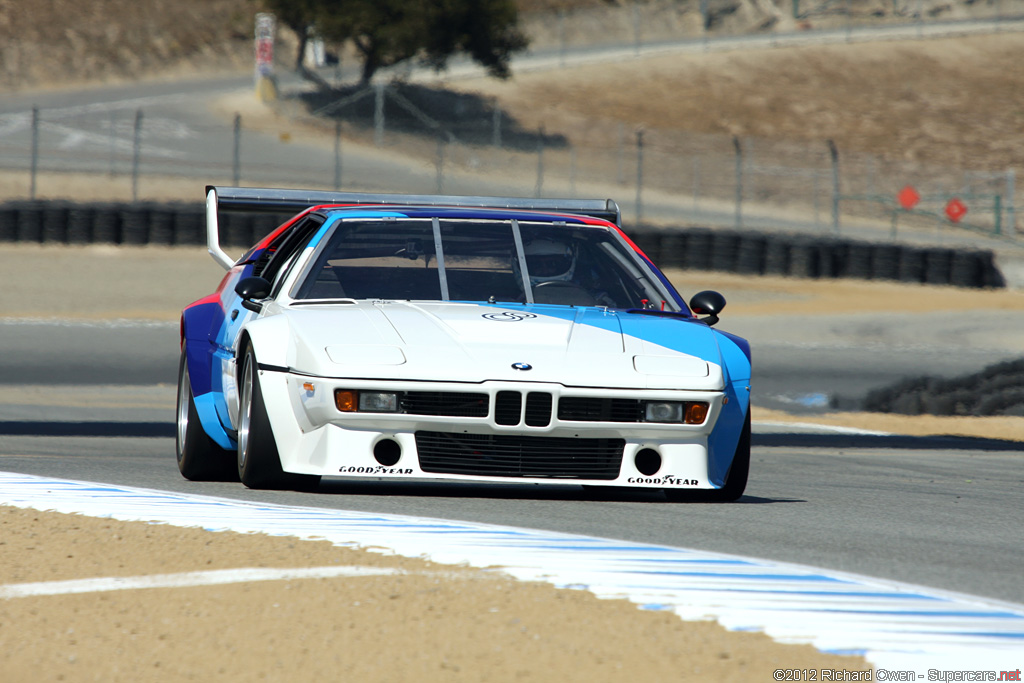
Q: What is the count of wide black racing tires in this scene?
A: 3